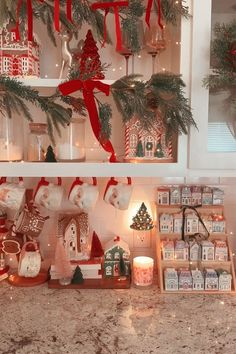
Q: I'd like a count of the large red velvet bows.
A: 1